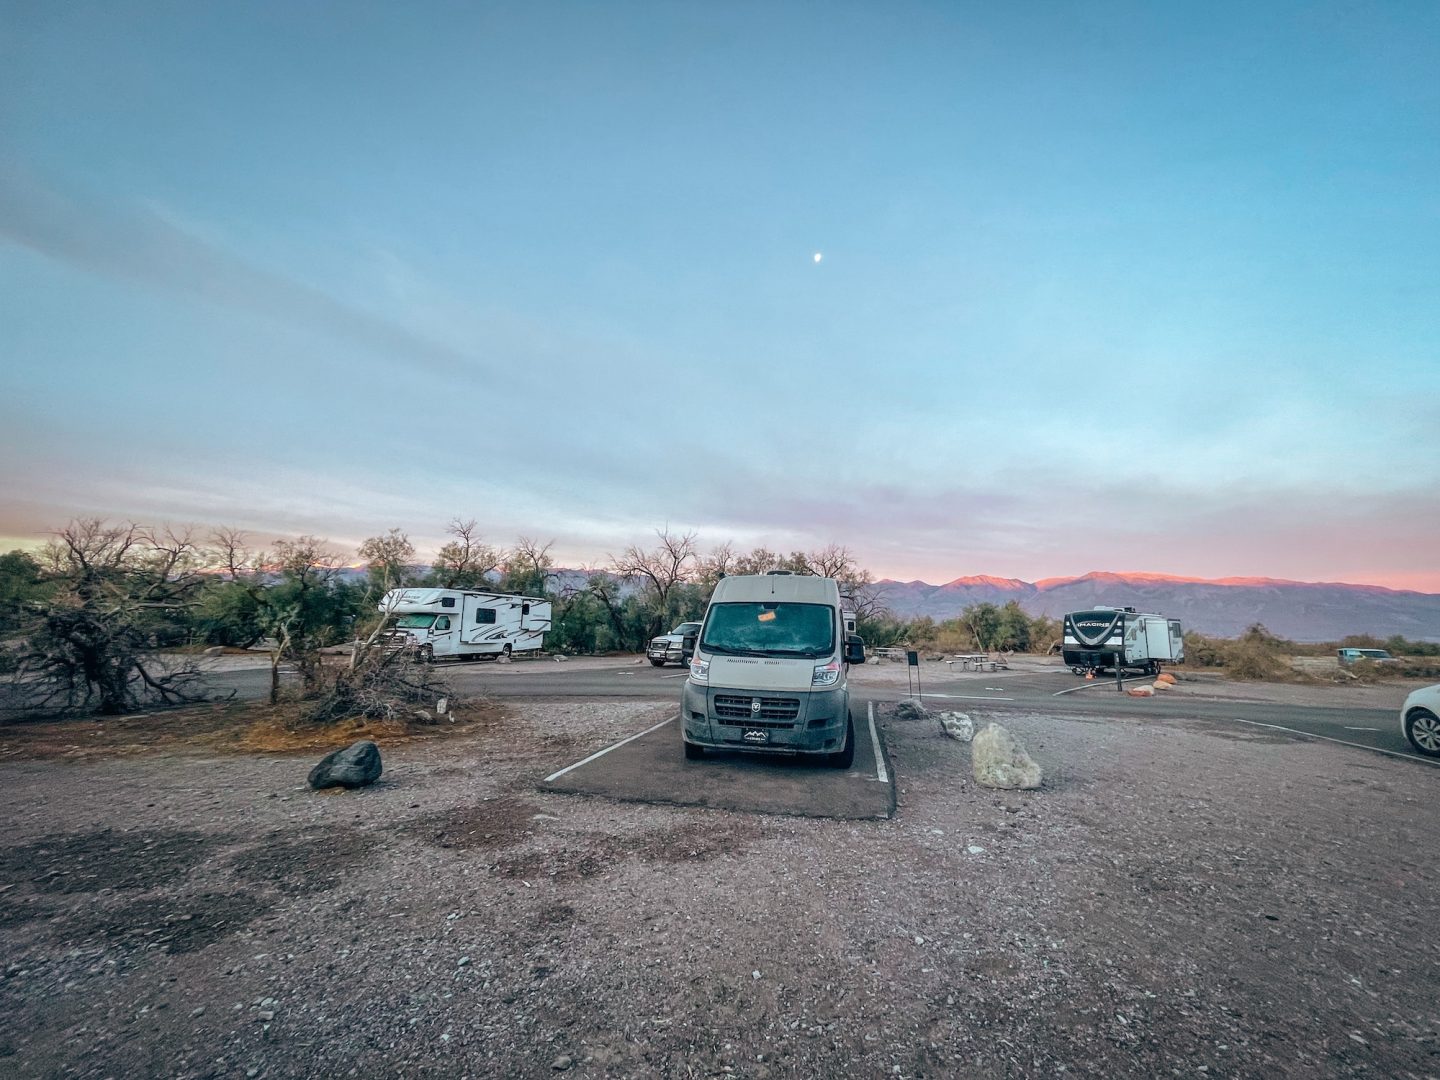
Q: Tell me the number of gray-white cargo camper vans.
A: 1